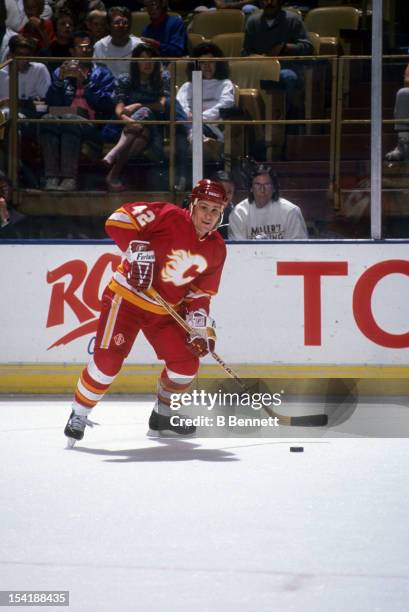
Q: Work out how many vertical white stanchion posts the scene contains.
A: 2